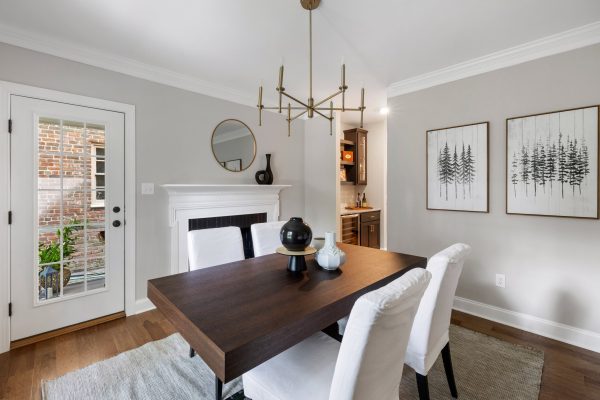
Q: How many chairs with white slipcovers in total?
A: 4